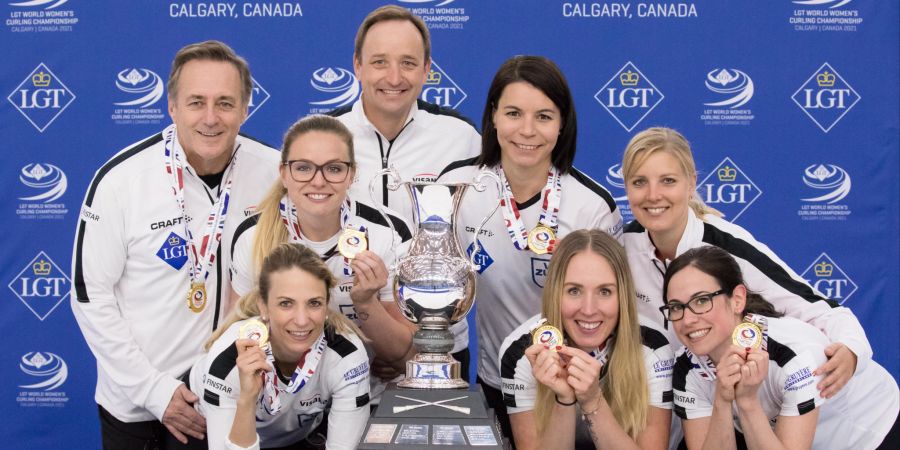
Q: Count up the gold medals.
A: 6